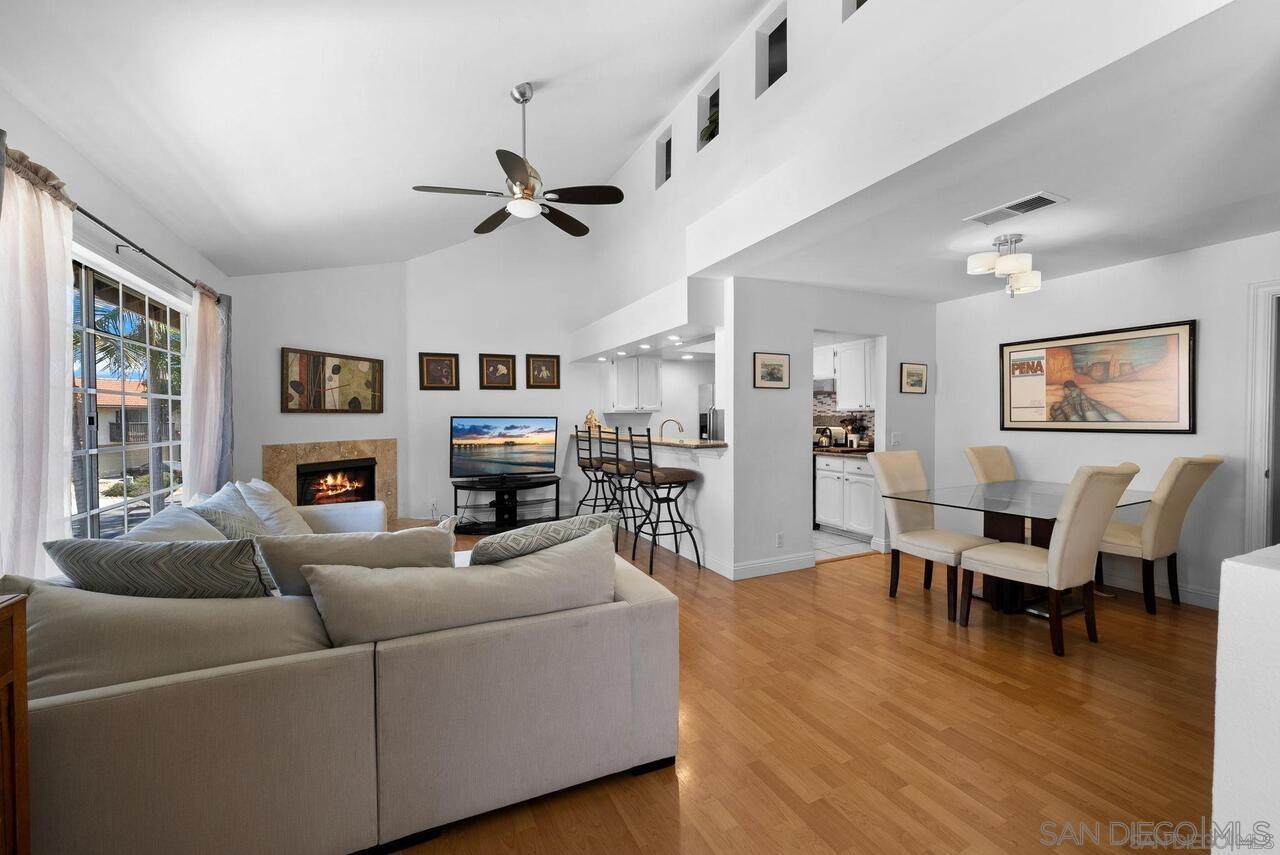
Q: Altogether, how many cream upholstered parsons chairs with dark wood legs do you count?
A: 4